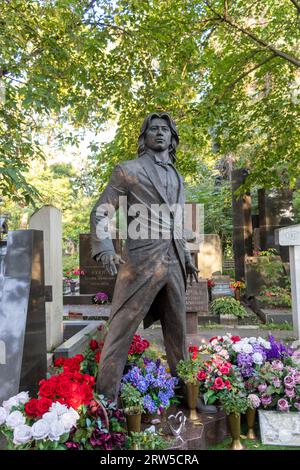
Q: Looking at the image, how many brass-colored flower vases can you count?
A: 4